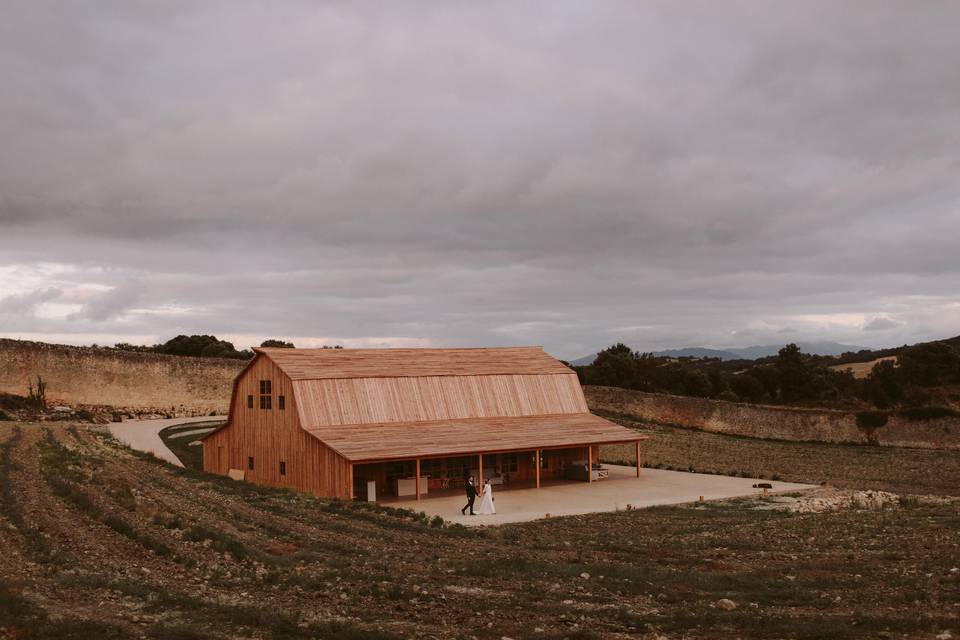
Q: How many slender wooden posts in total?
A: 6